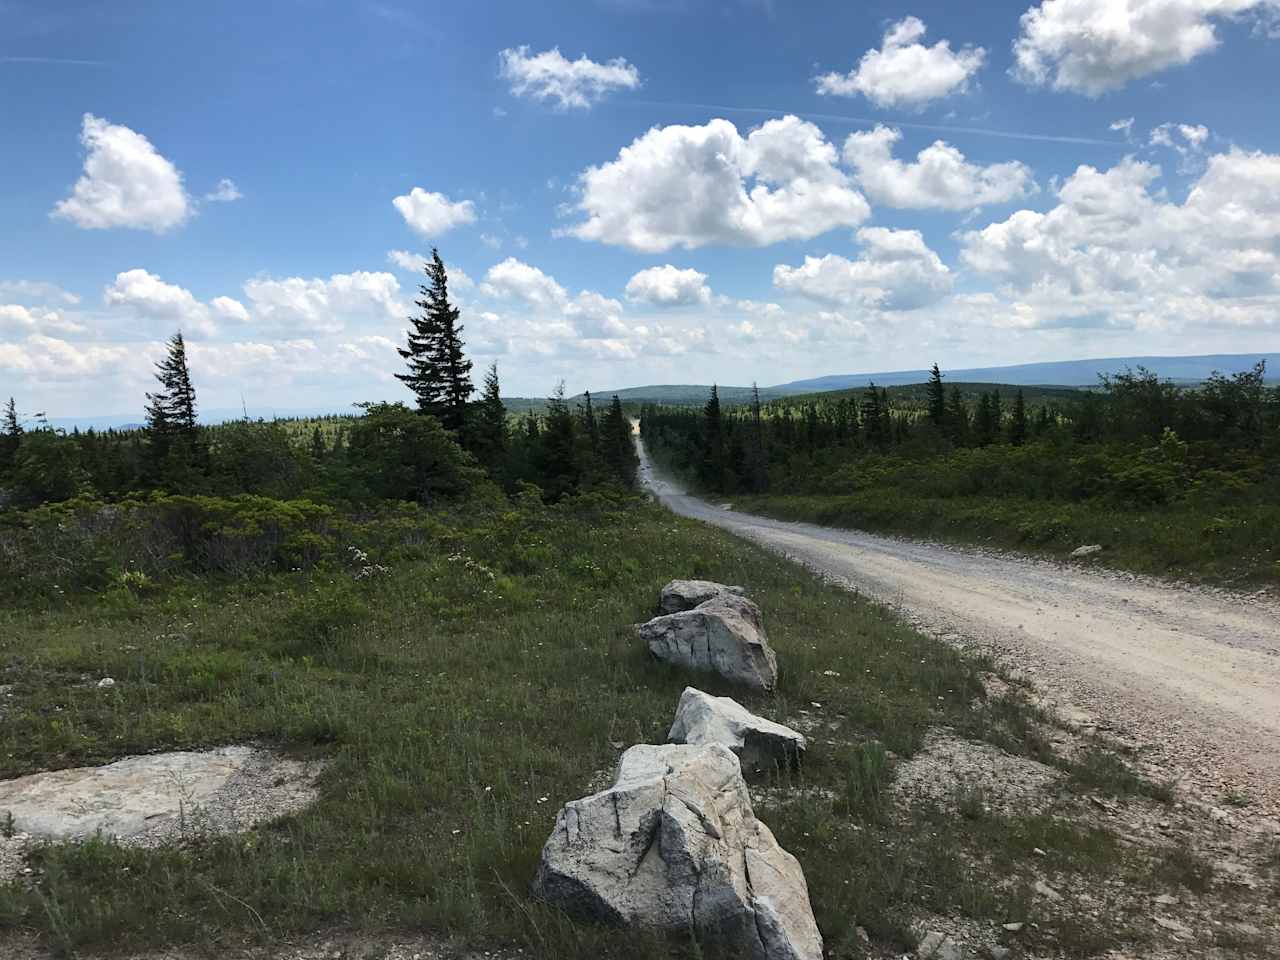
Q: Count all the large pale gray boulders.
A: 4